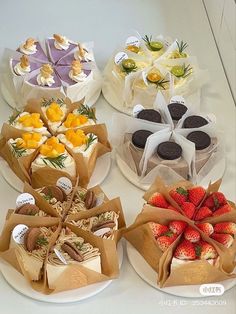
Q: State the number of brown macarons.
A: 6